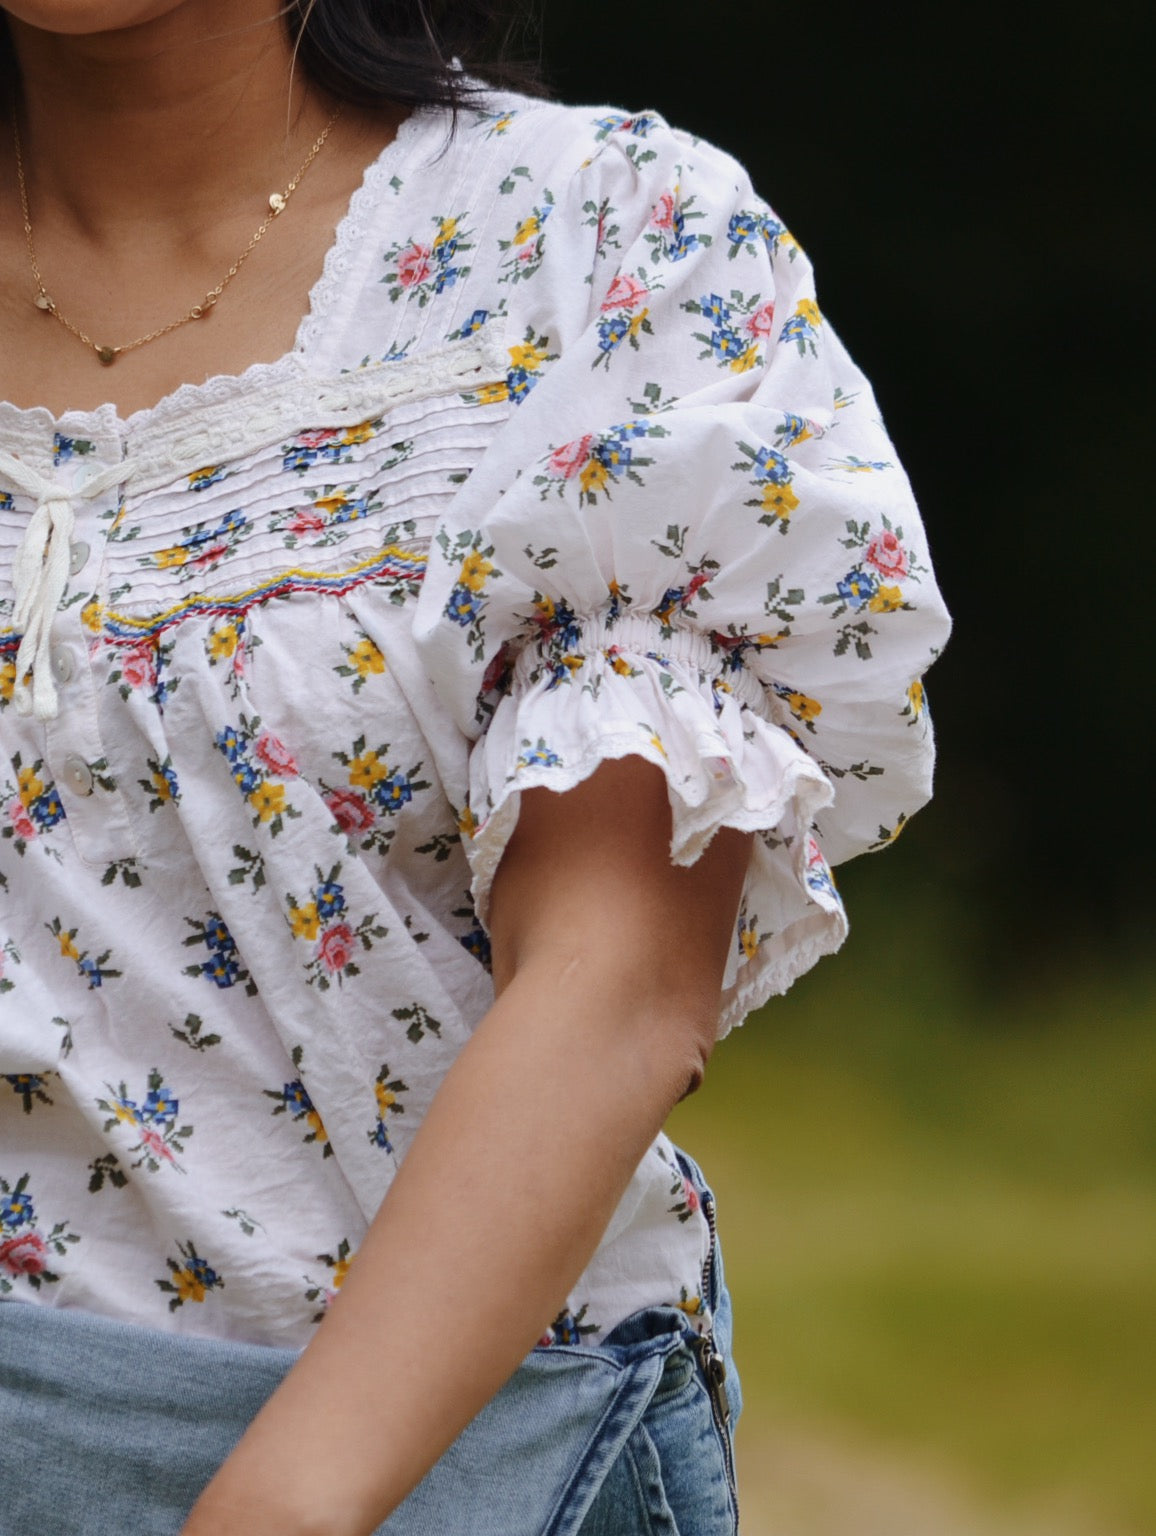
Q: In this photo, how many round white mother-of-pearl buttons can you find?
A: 4